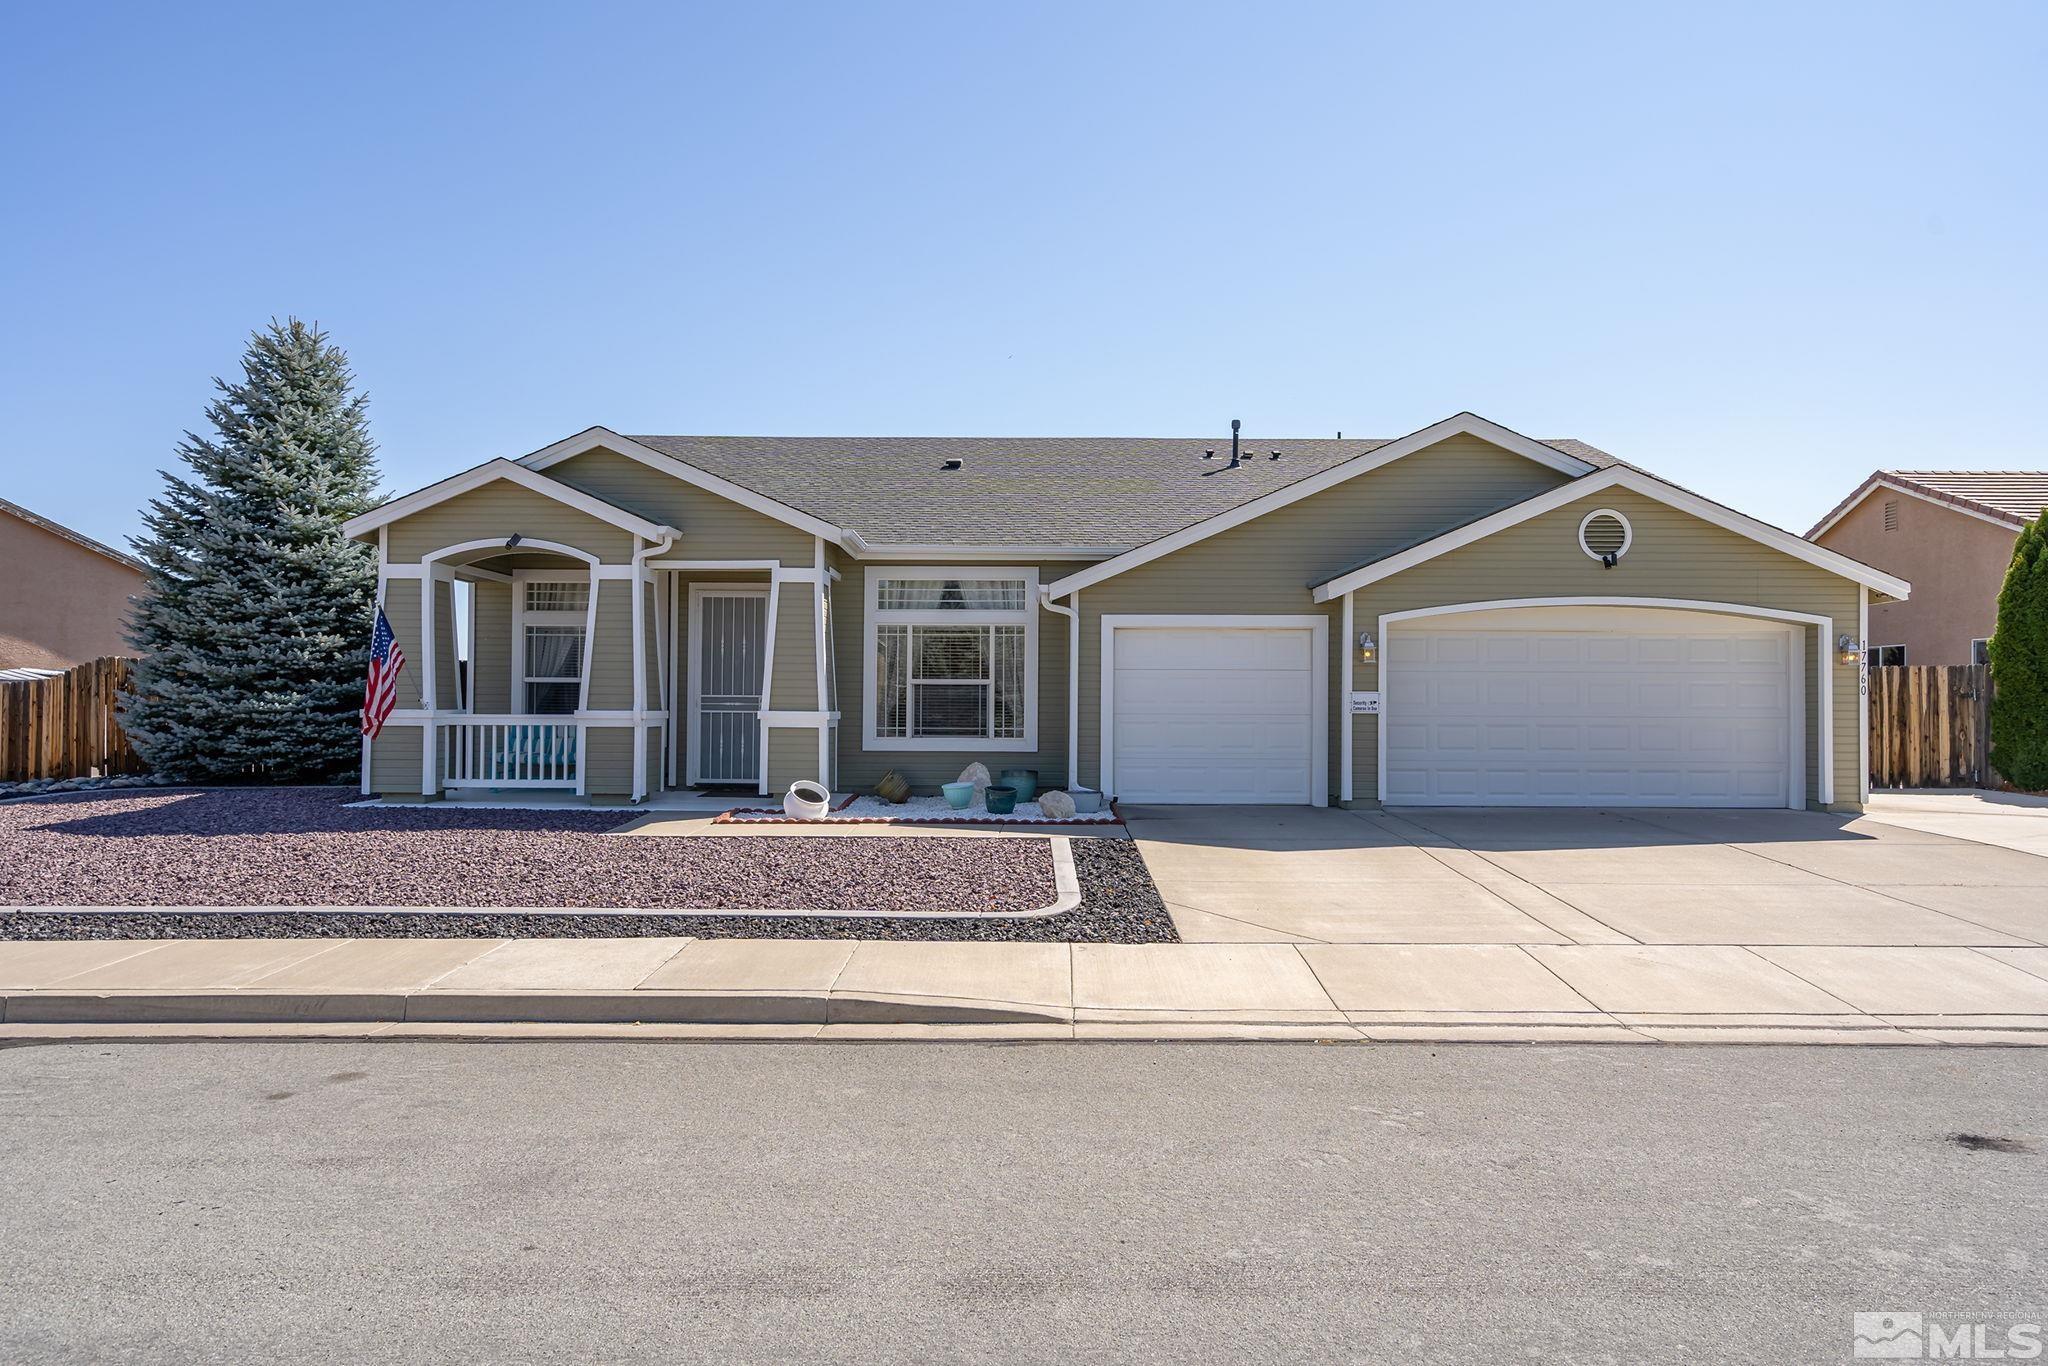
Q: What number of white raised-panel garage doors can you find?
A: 2